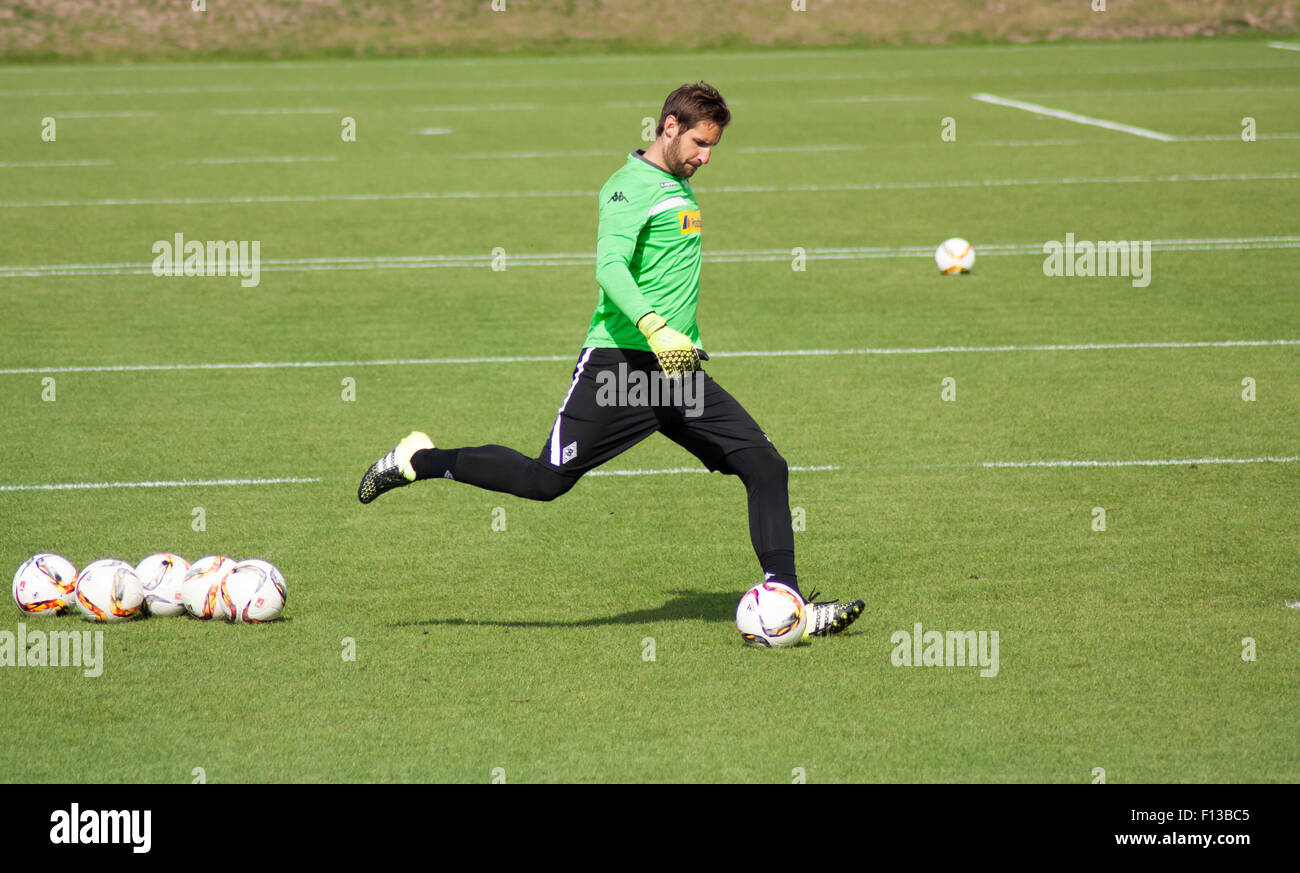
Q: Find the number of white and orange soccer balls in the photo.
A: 7